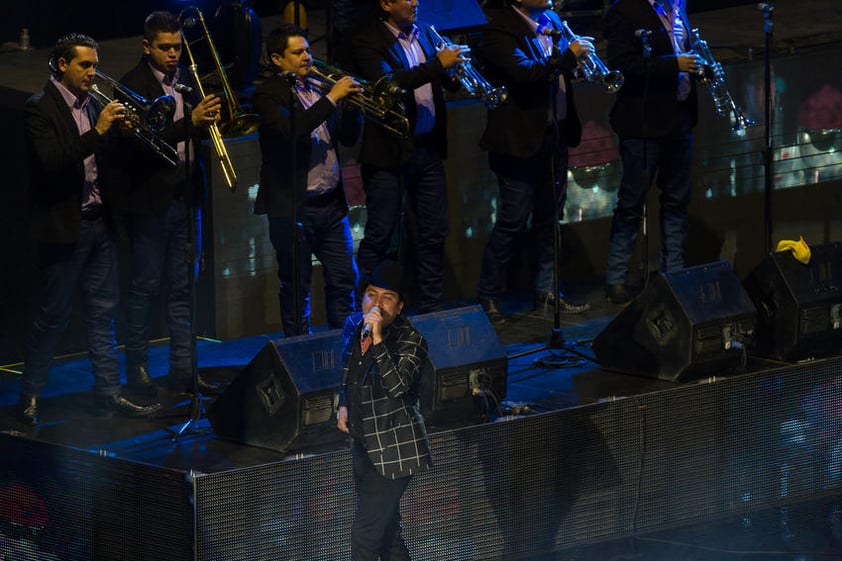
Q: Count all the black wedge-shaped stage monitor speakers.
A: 4